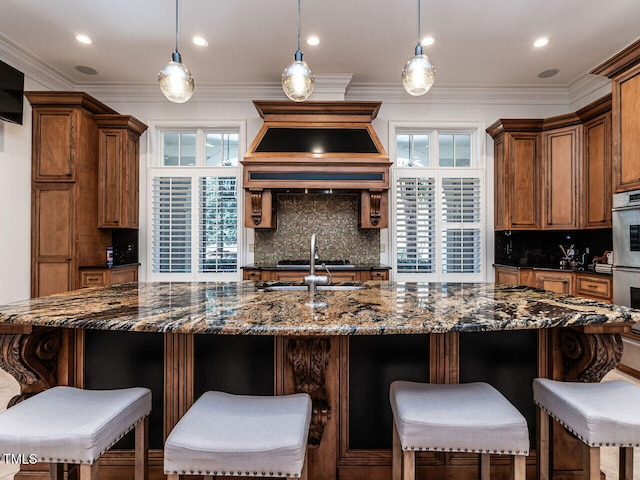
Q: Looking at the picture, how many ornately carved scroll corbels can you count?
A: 5